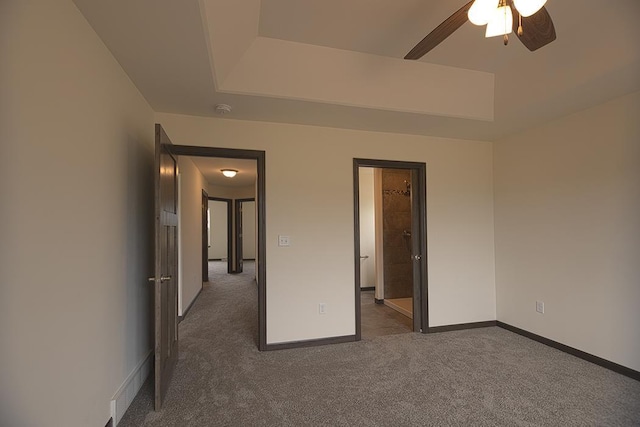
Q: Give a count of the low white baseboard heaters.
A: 1